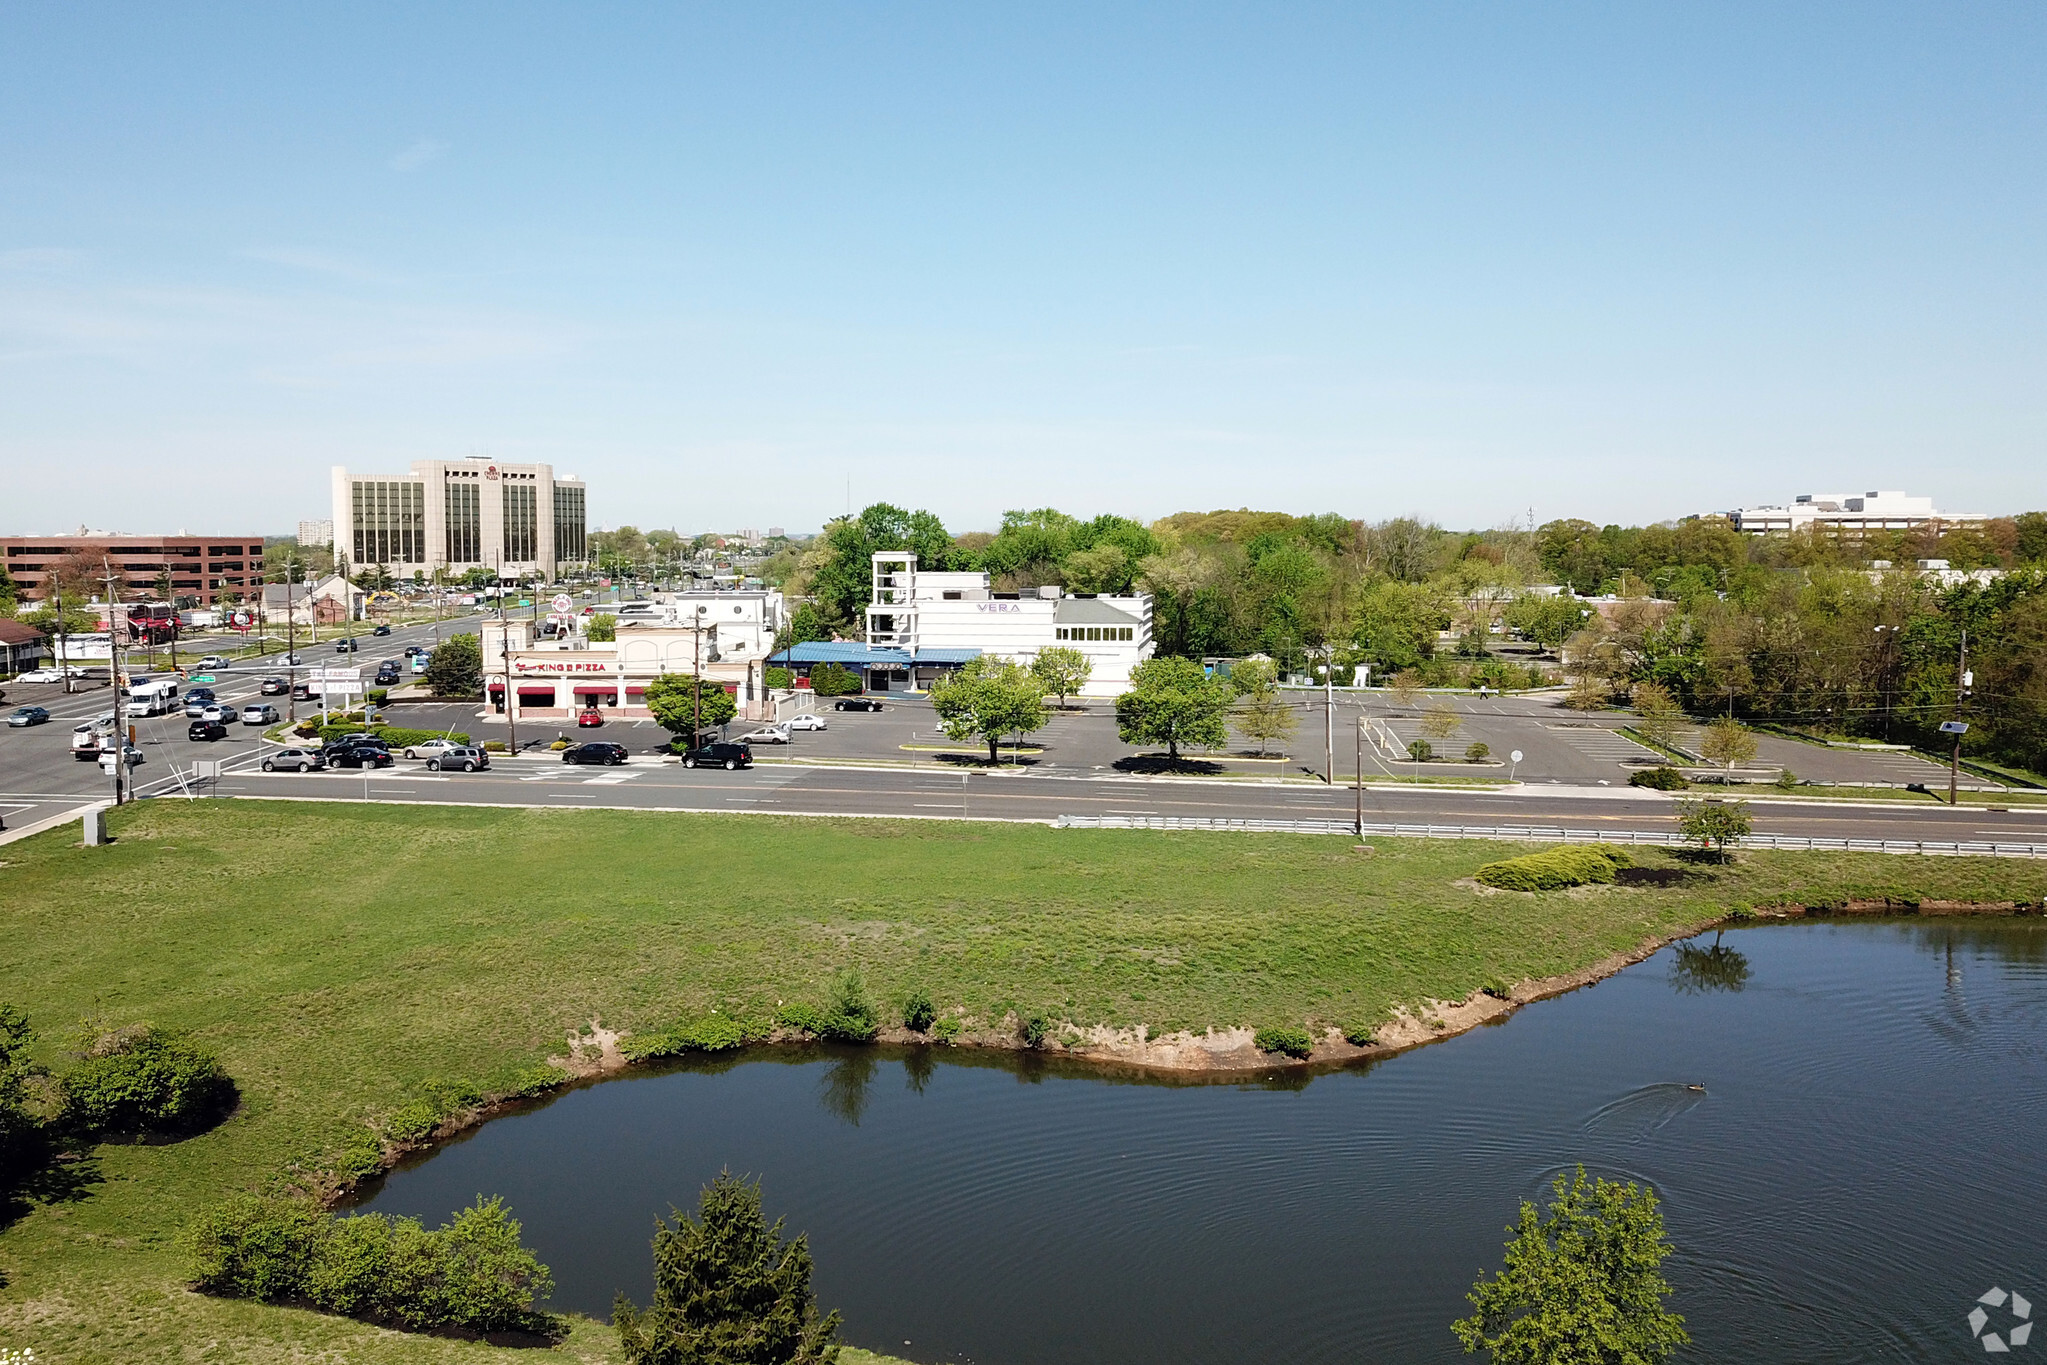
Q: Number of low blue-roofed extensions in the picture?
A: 1